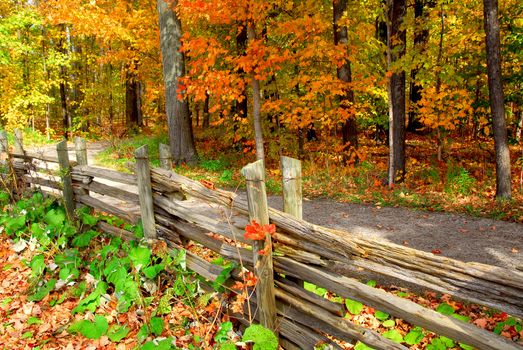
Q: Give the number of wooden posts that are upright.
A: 8